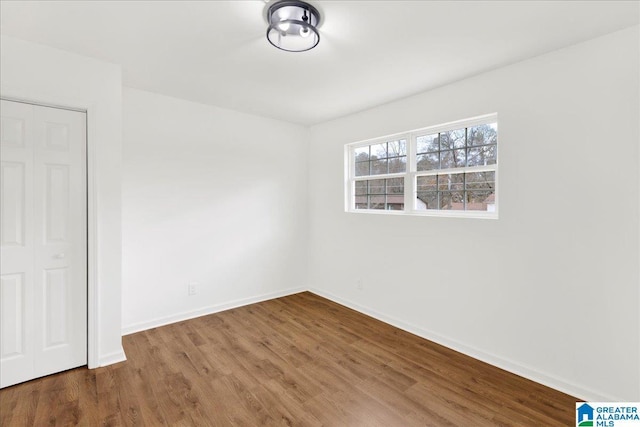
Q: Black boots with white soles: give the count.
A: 0